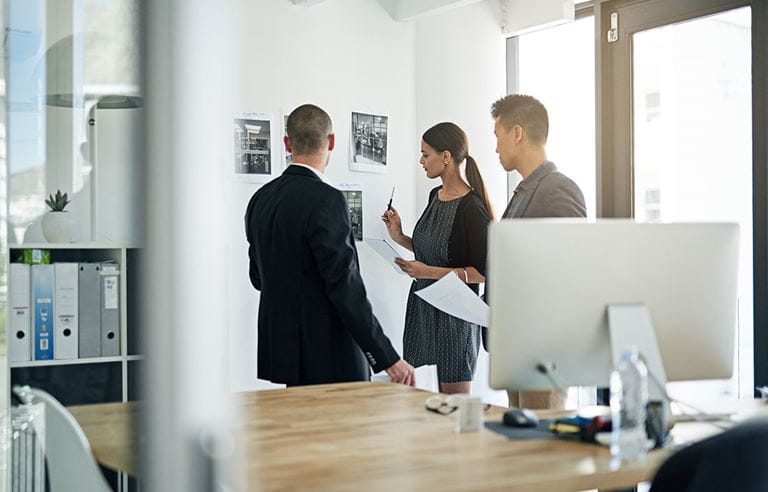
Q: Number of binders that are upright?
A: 5